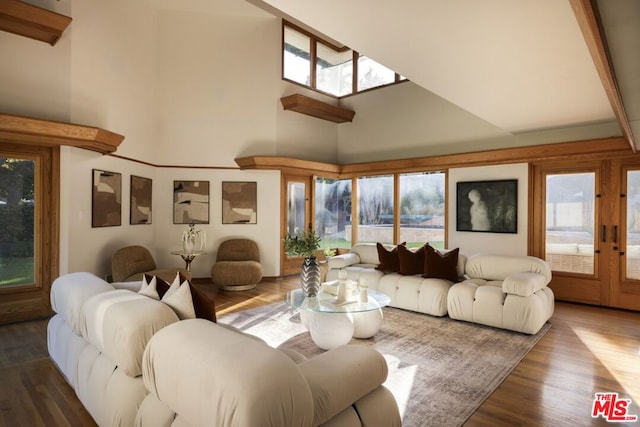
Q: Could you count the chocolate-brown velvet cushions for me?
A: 5